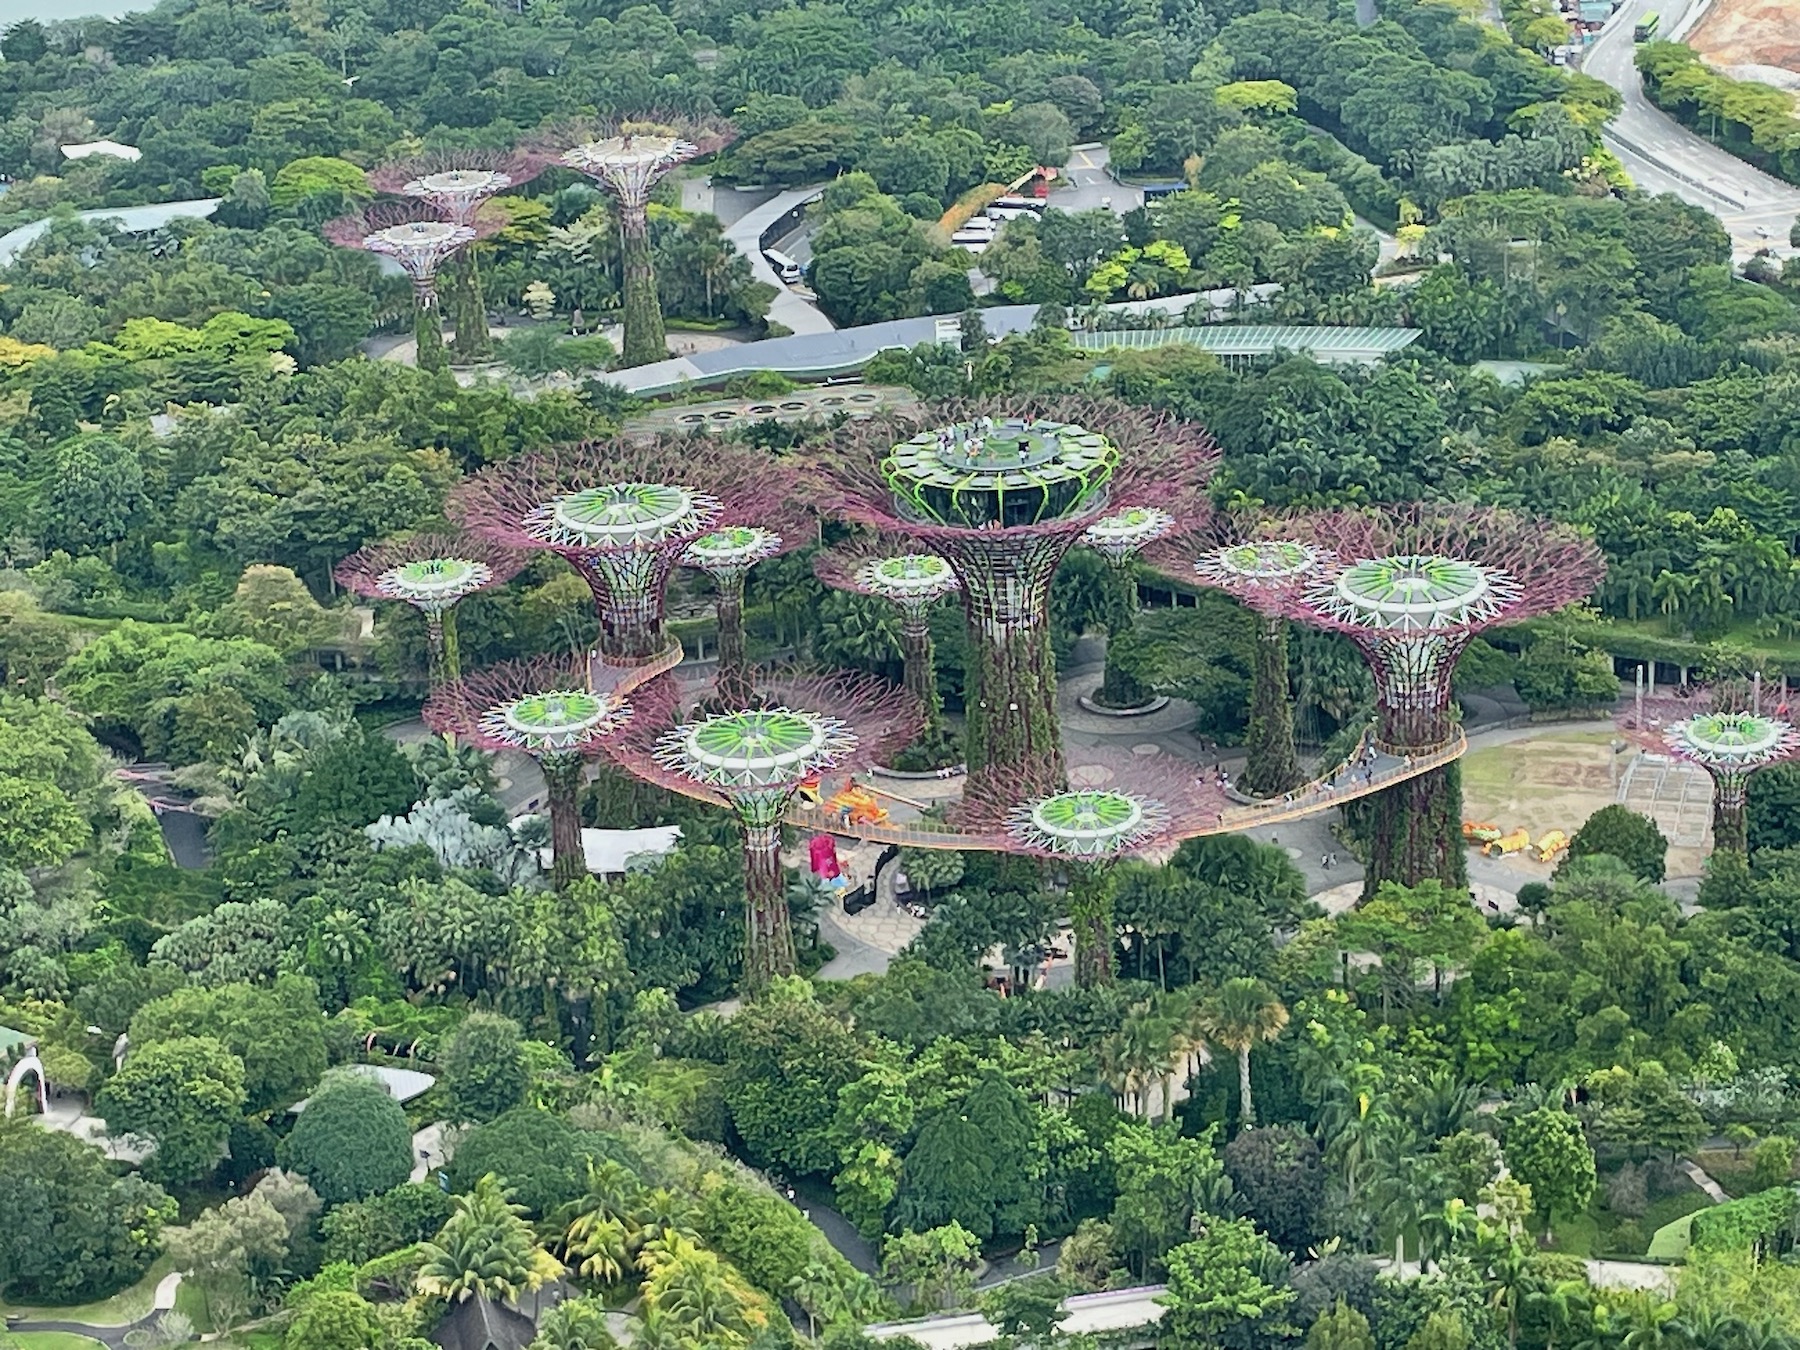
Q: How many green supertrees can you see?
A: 12